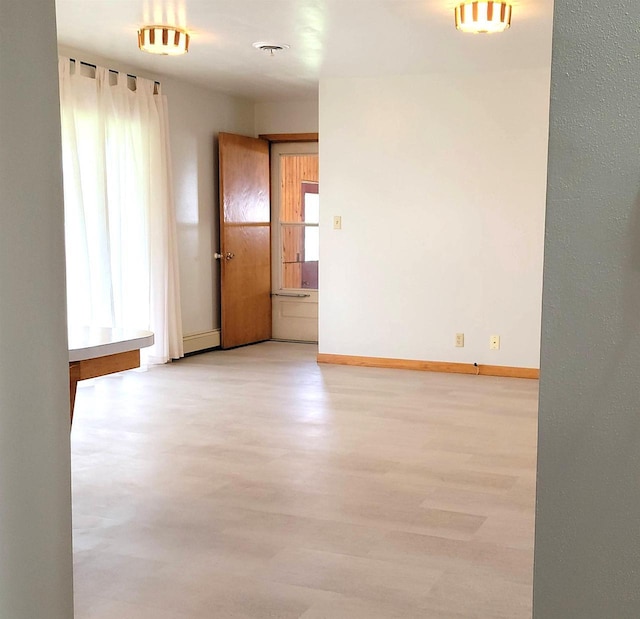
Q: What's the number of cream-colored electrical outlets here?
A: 2